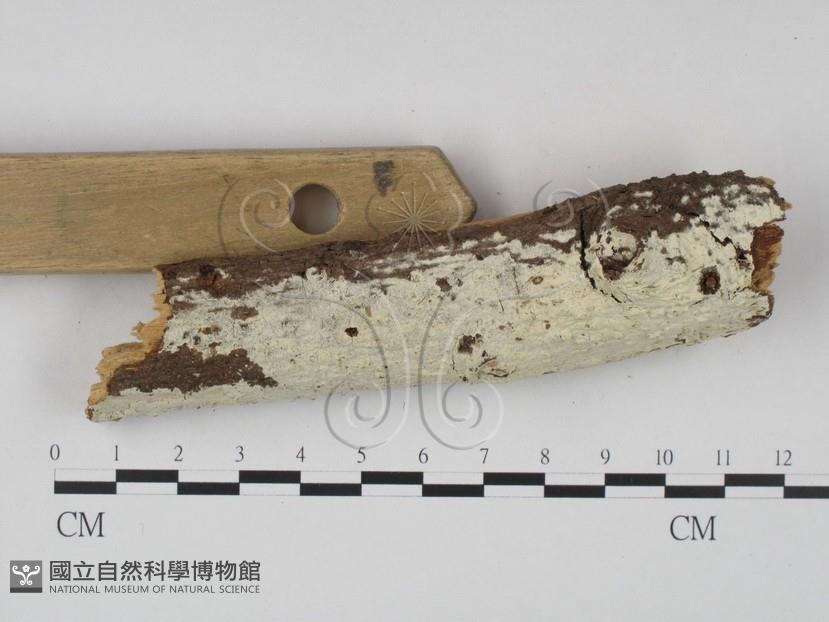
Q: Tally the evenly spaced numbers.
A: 13